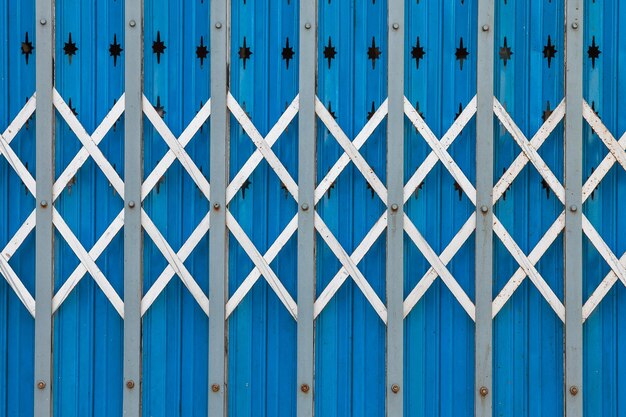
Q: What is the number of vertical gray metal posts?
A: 7